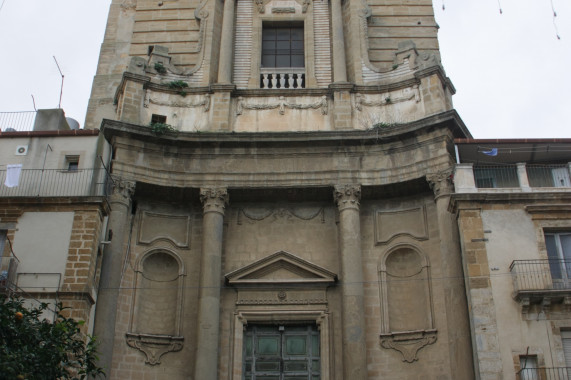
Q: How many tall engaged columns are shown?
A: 4